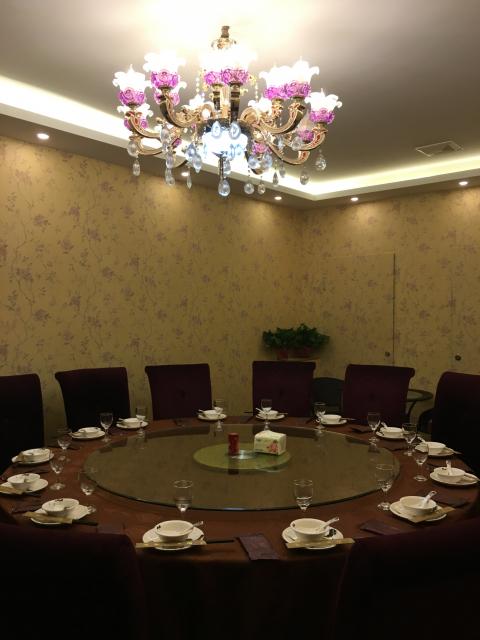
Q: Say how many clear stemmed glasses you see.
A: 14